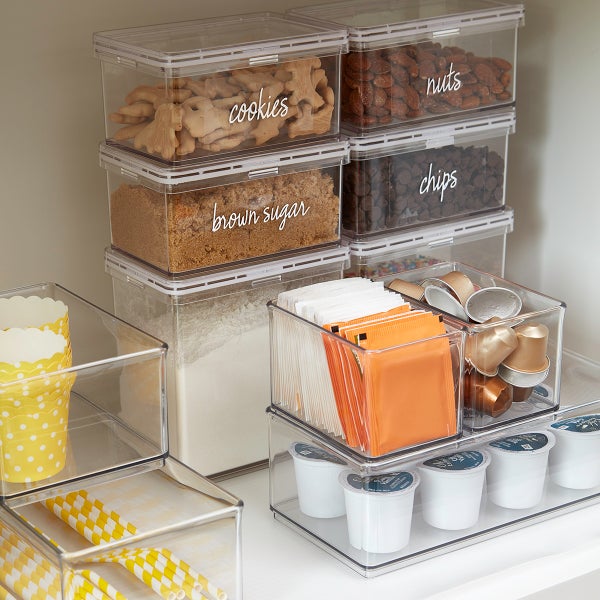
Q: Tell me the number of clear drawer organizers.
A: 5